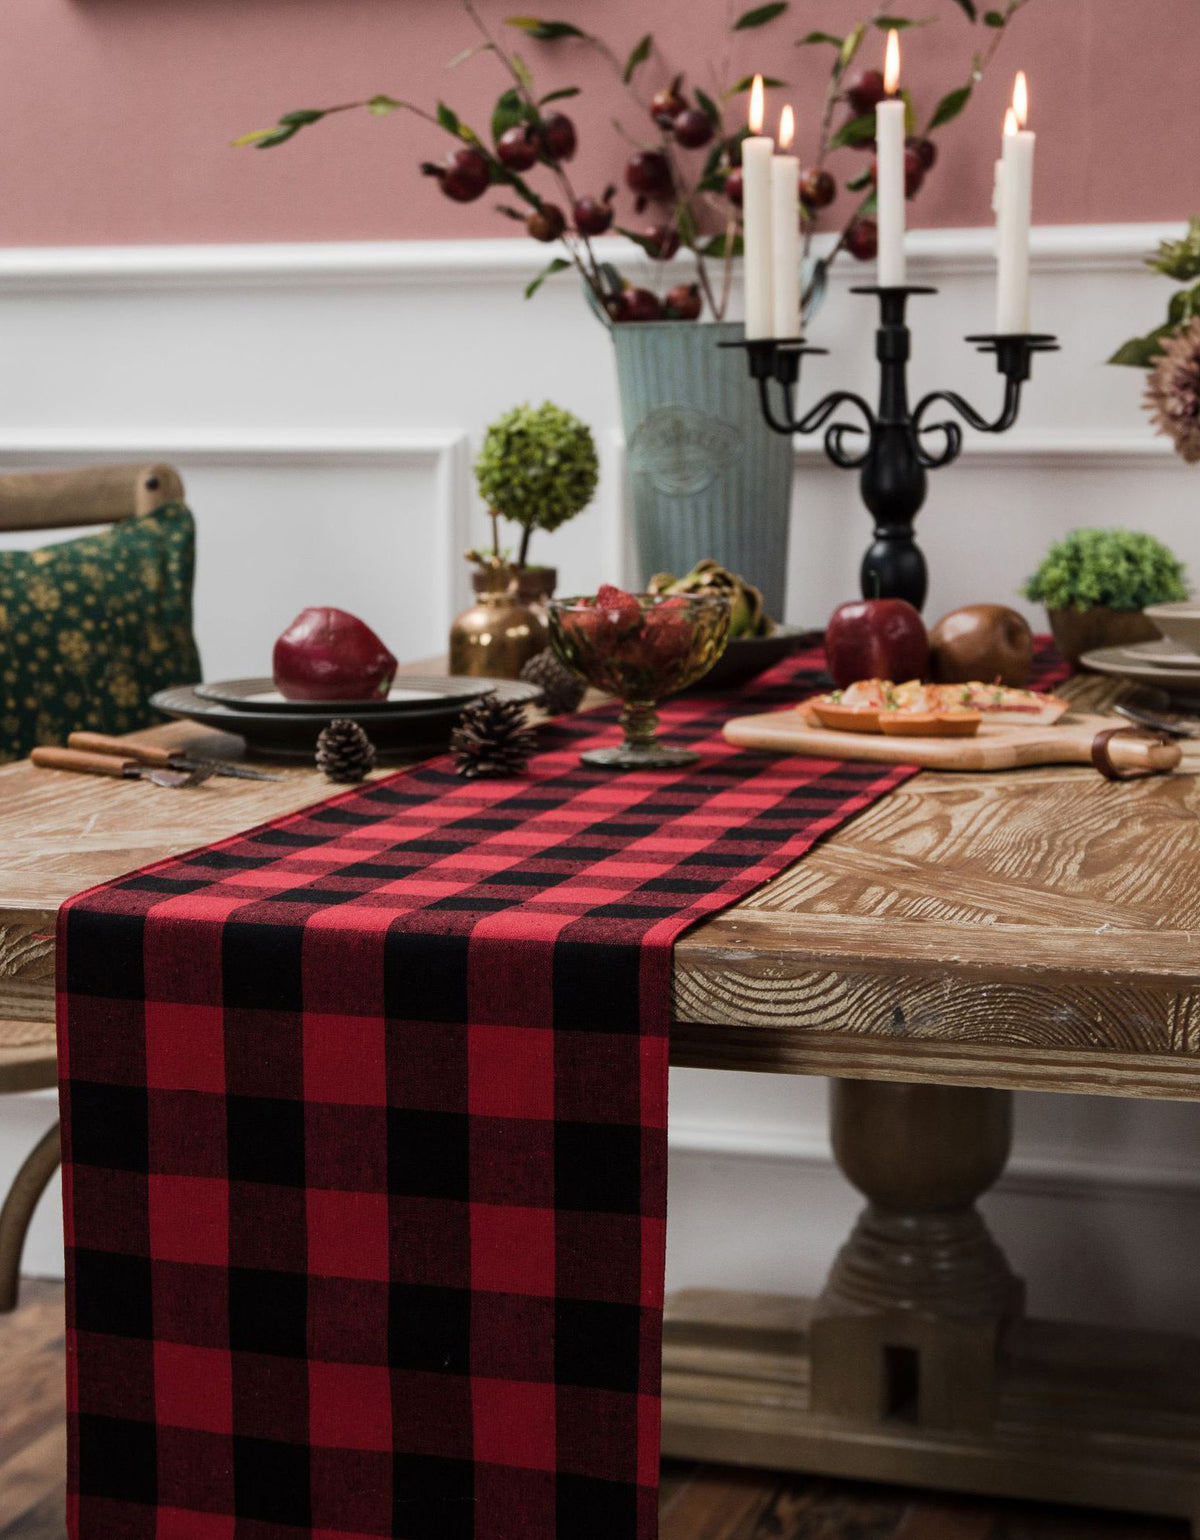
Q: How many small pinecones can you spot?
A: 3